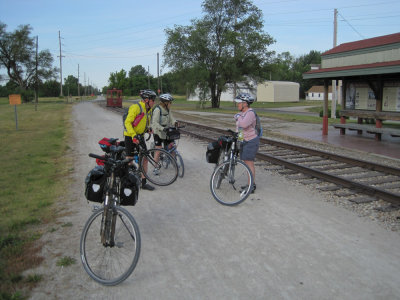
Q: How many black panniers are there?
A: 3